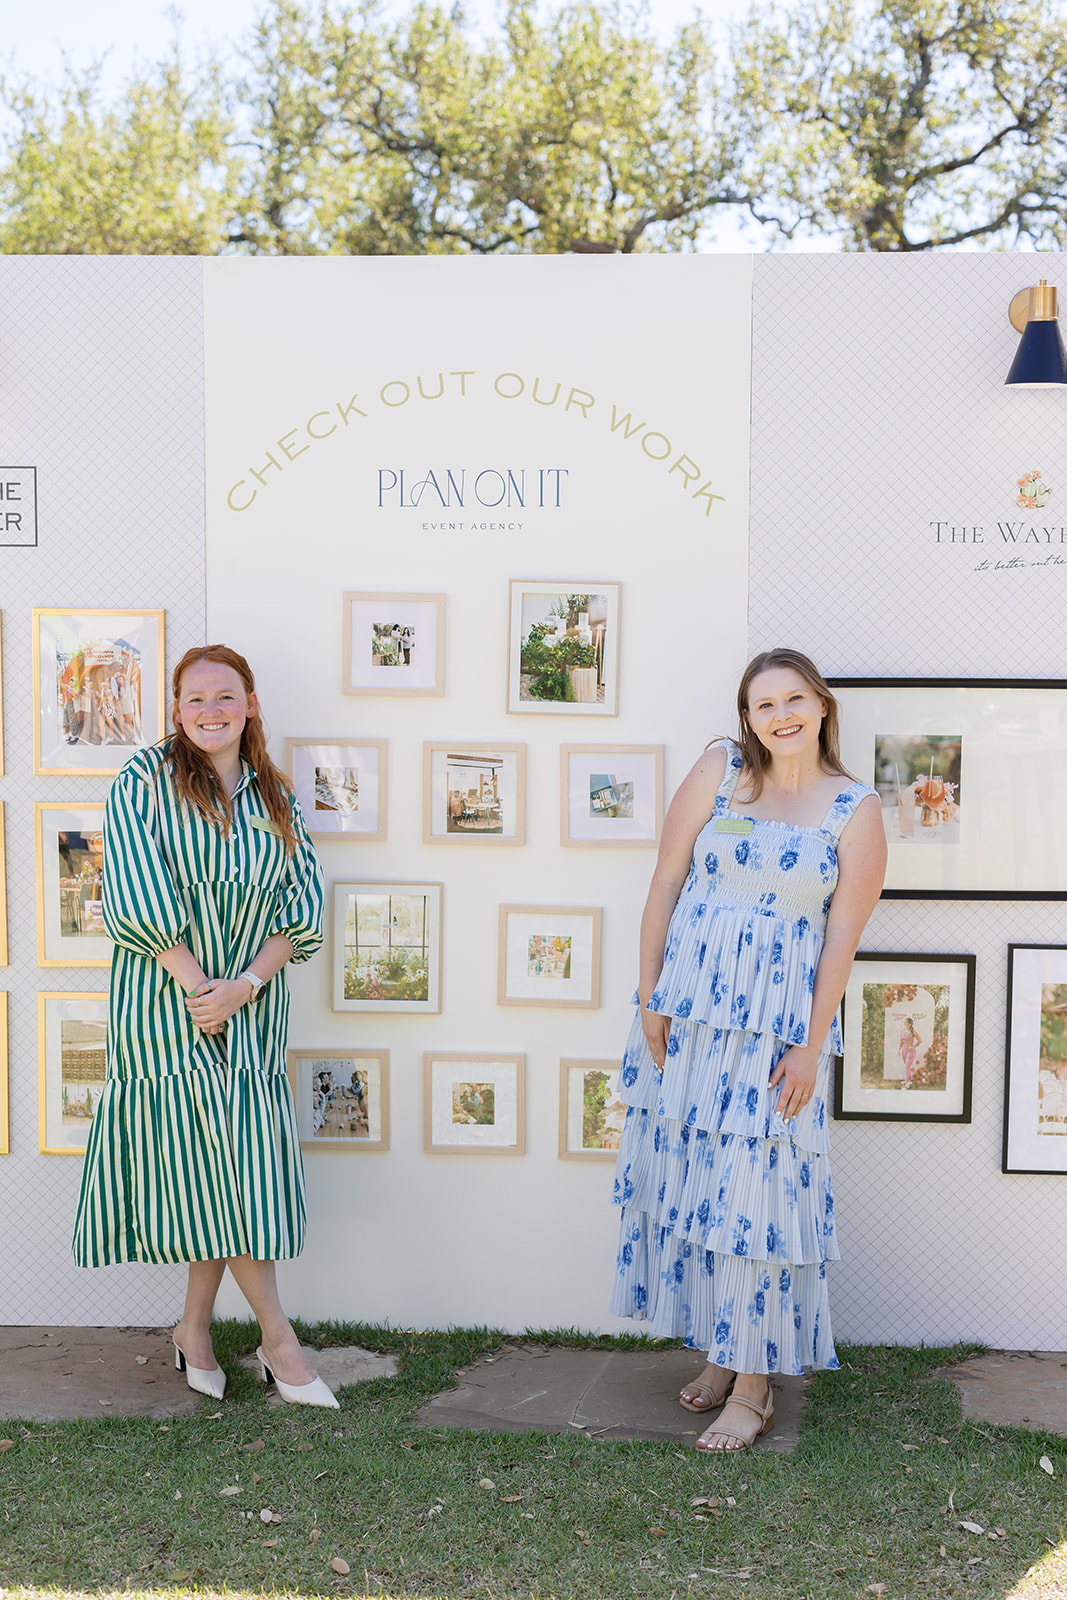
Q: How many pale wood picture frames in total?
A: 10